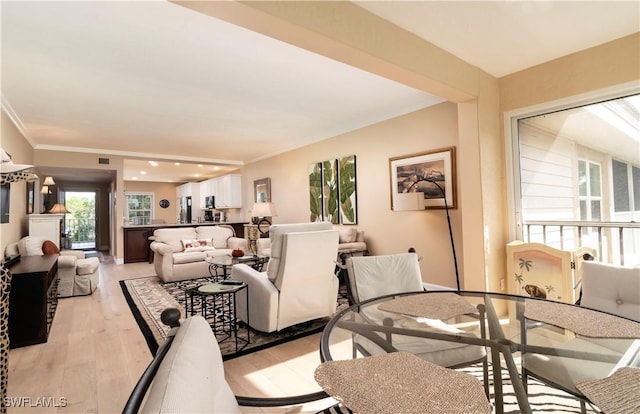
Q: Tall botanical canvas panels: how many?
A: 3